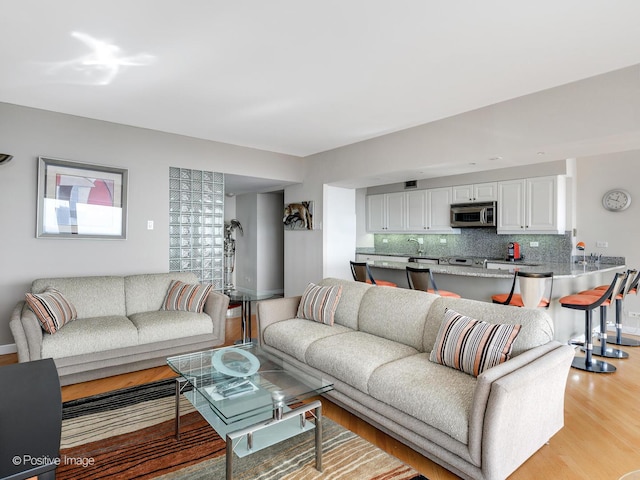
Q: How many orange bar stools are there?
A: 6